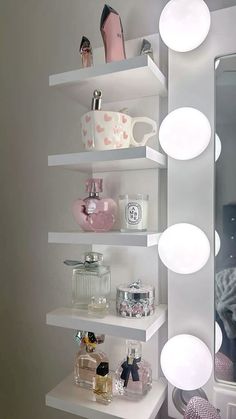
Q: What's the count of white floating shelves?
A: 5